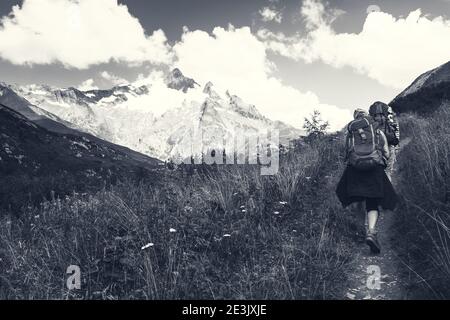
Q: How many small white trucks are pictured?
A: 0